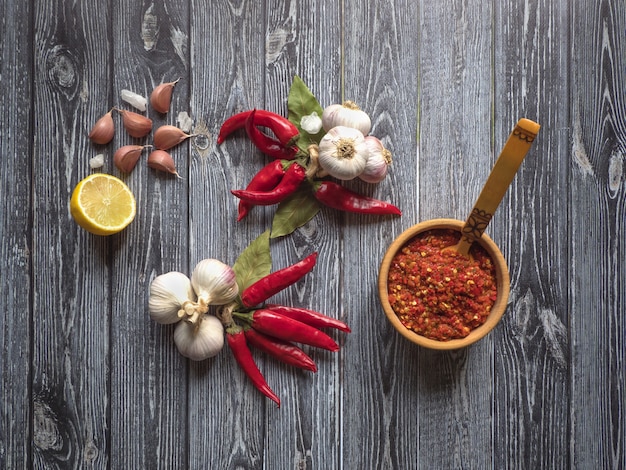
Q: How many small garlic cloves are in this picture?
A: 6